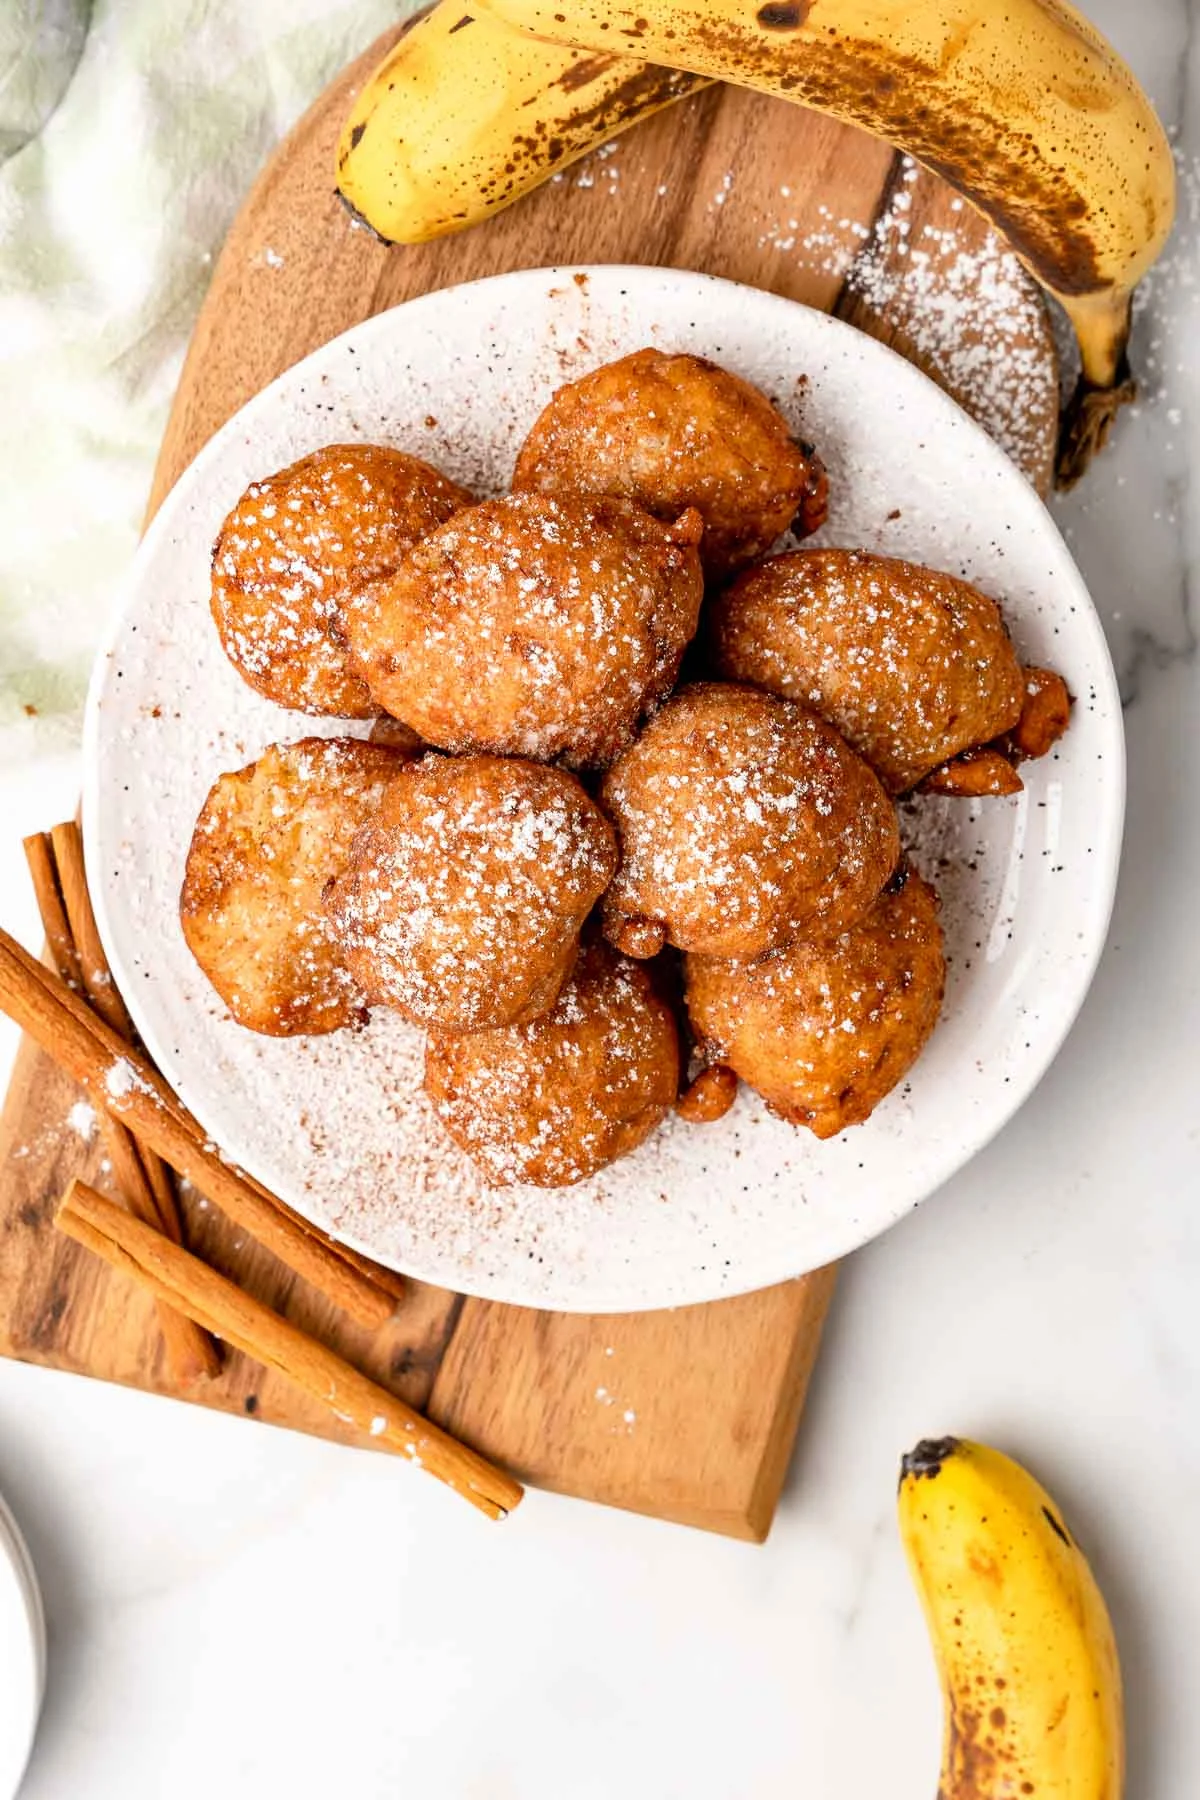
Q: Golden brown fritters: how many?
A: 9